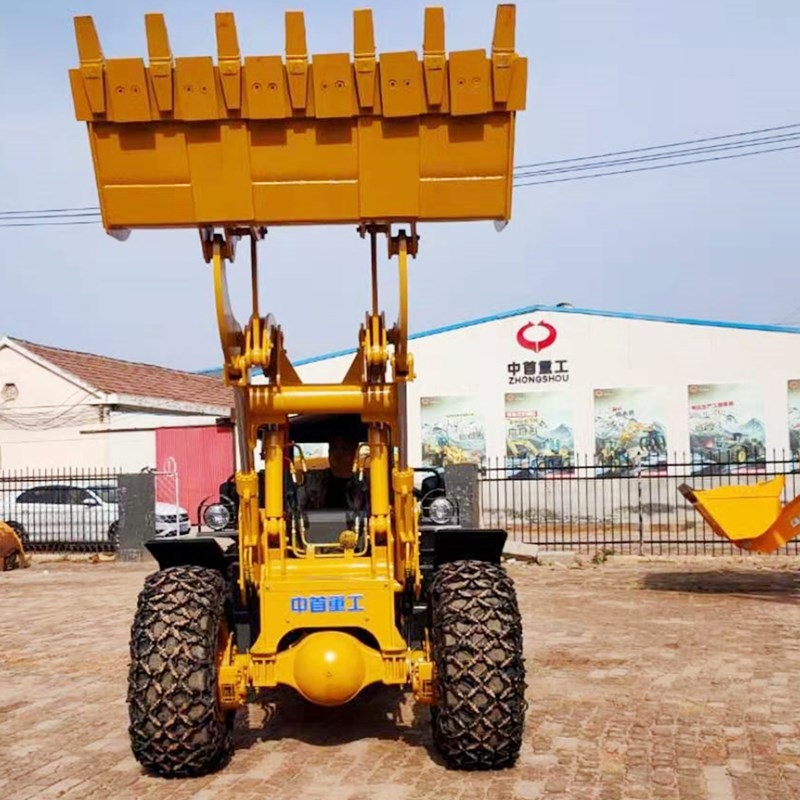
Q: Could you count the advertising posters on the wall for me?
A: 5